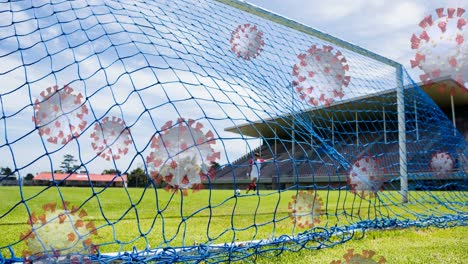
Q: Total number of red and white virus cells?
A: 11